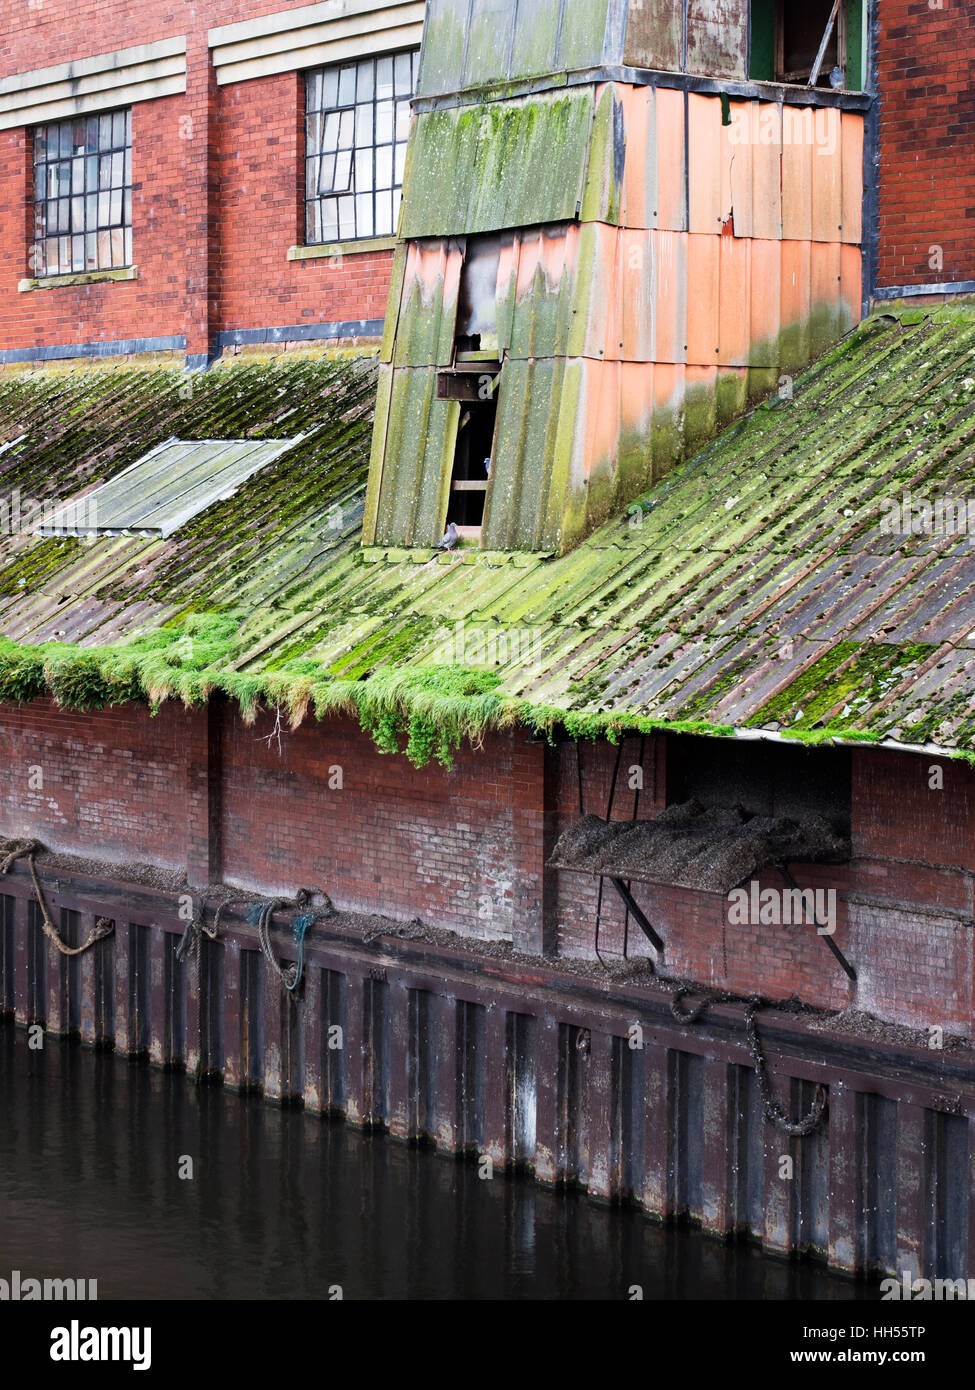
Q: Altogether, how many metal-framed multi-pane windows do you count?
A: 2